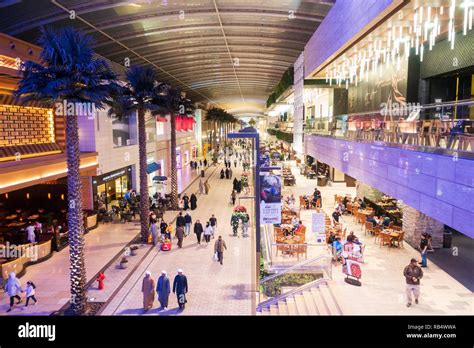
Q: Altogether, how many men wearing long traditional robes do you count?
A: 3